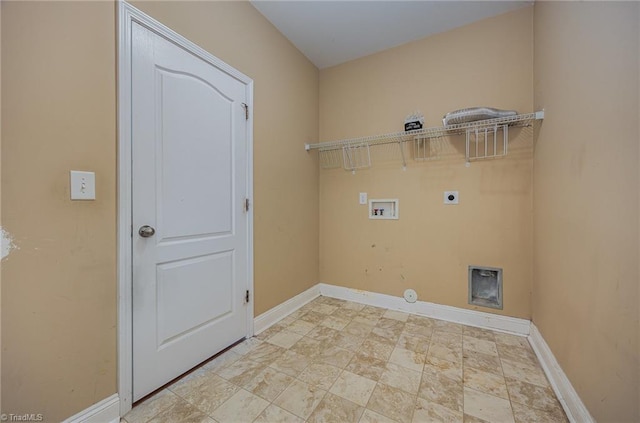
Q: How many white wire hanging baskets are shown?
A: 3